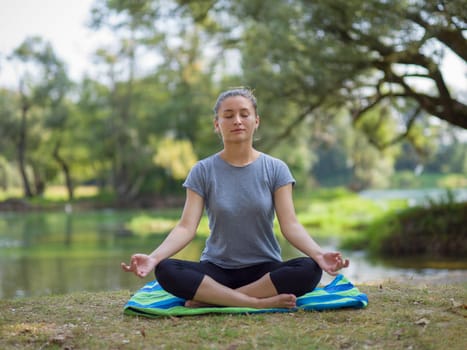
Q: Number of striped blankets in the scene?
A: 1